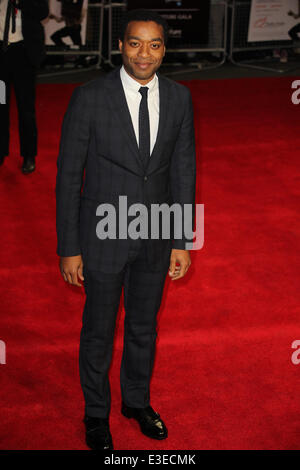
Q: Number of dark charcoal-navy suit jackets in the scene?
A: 1